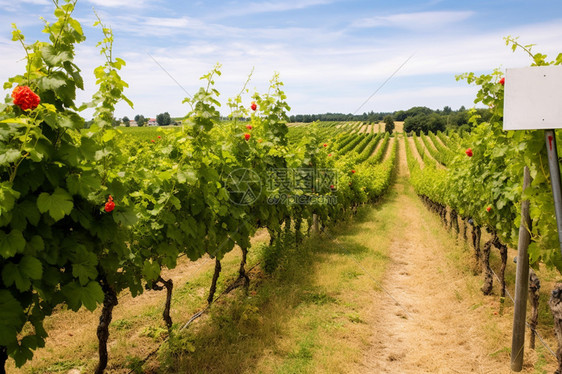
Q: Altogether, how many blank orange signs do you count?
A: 0